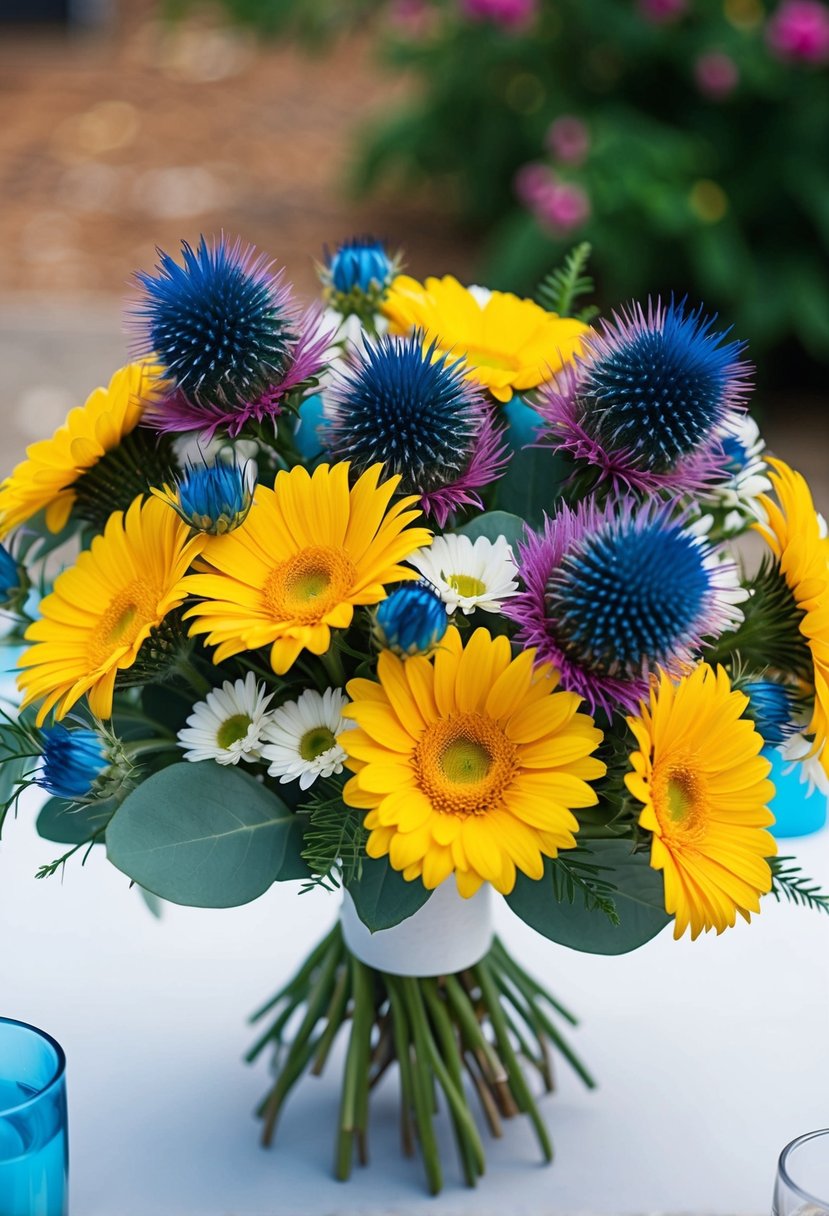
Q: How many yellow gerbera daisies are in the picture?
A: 7